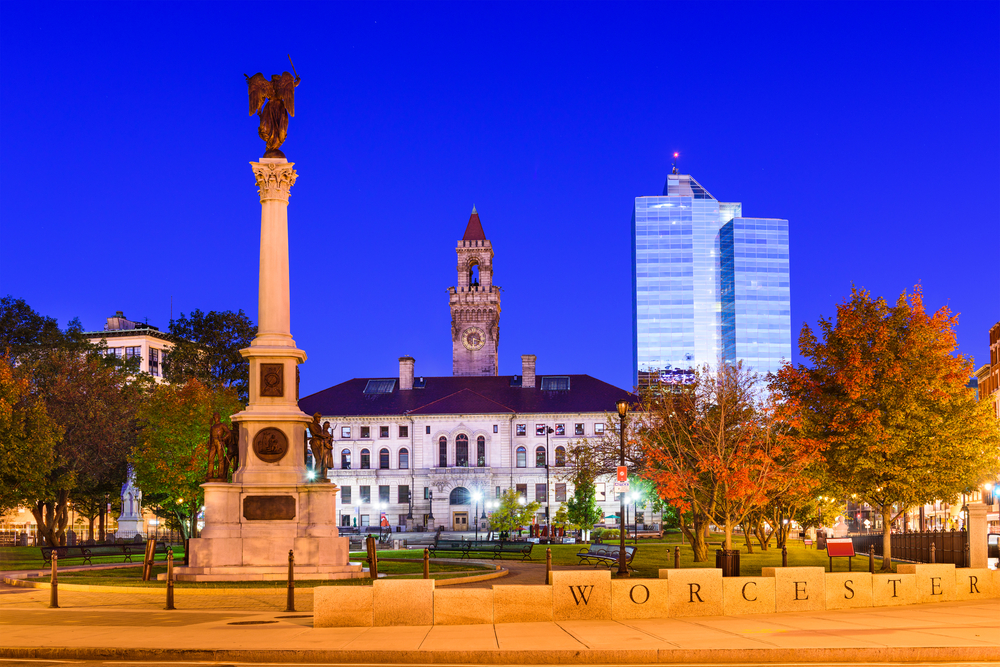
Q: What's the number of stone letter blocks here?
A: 9